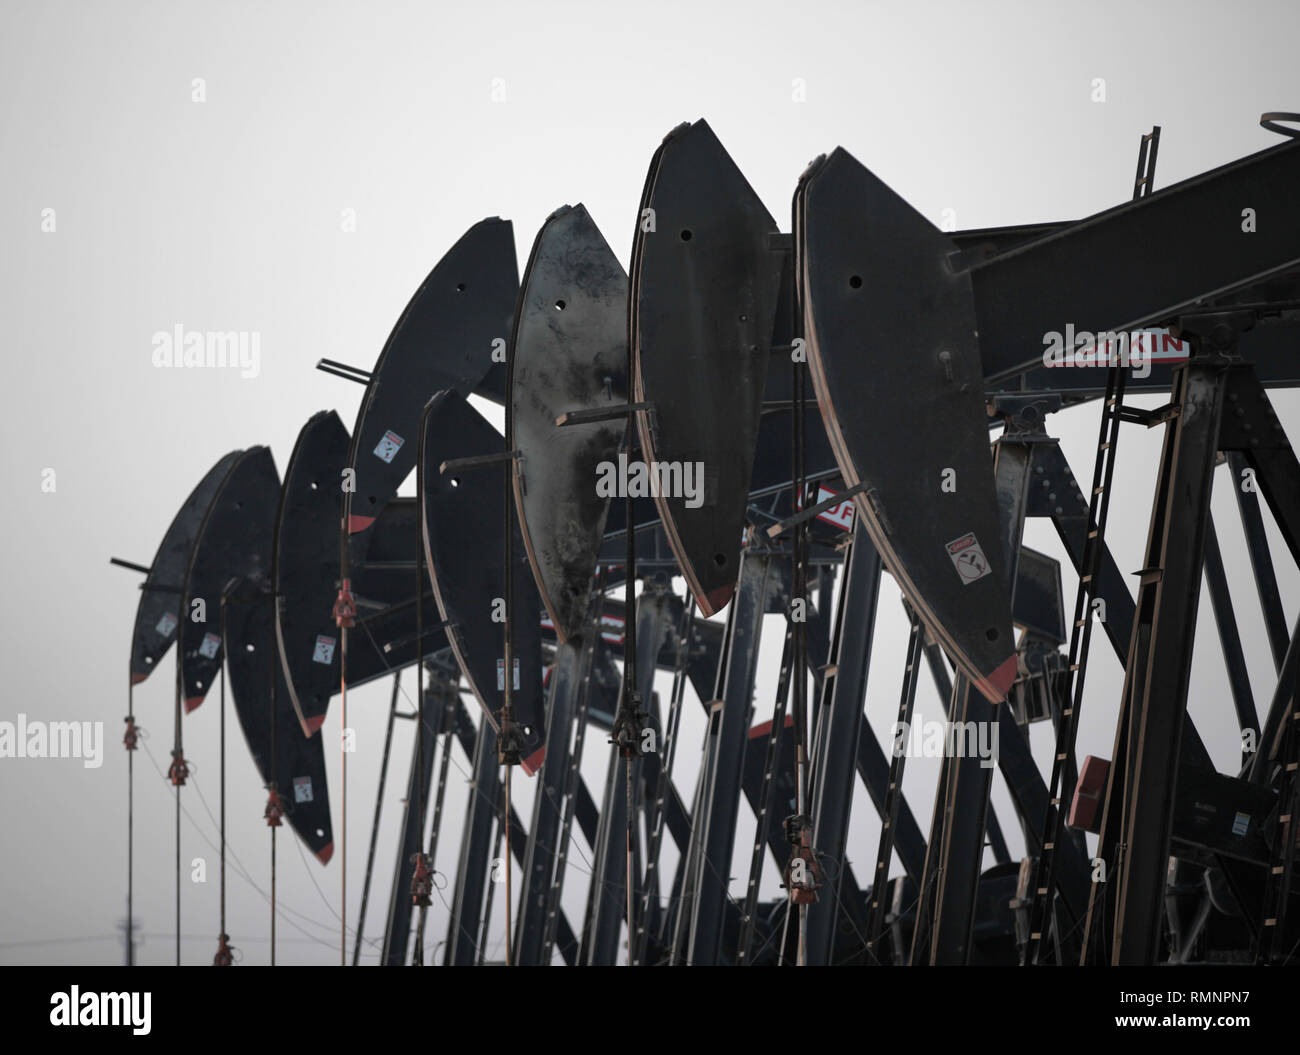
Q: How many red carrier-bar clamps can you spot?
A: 7